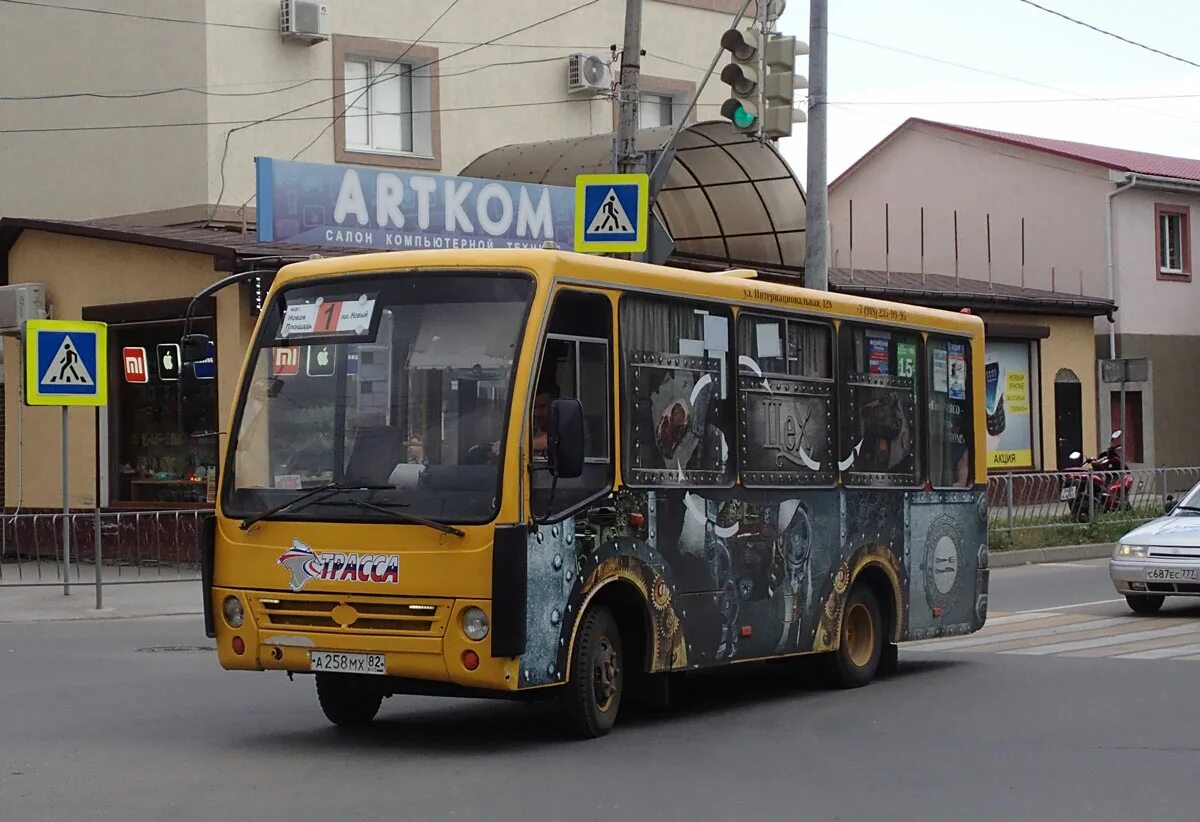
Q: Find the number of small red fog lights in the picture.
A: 2